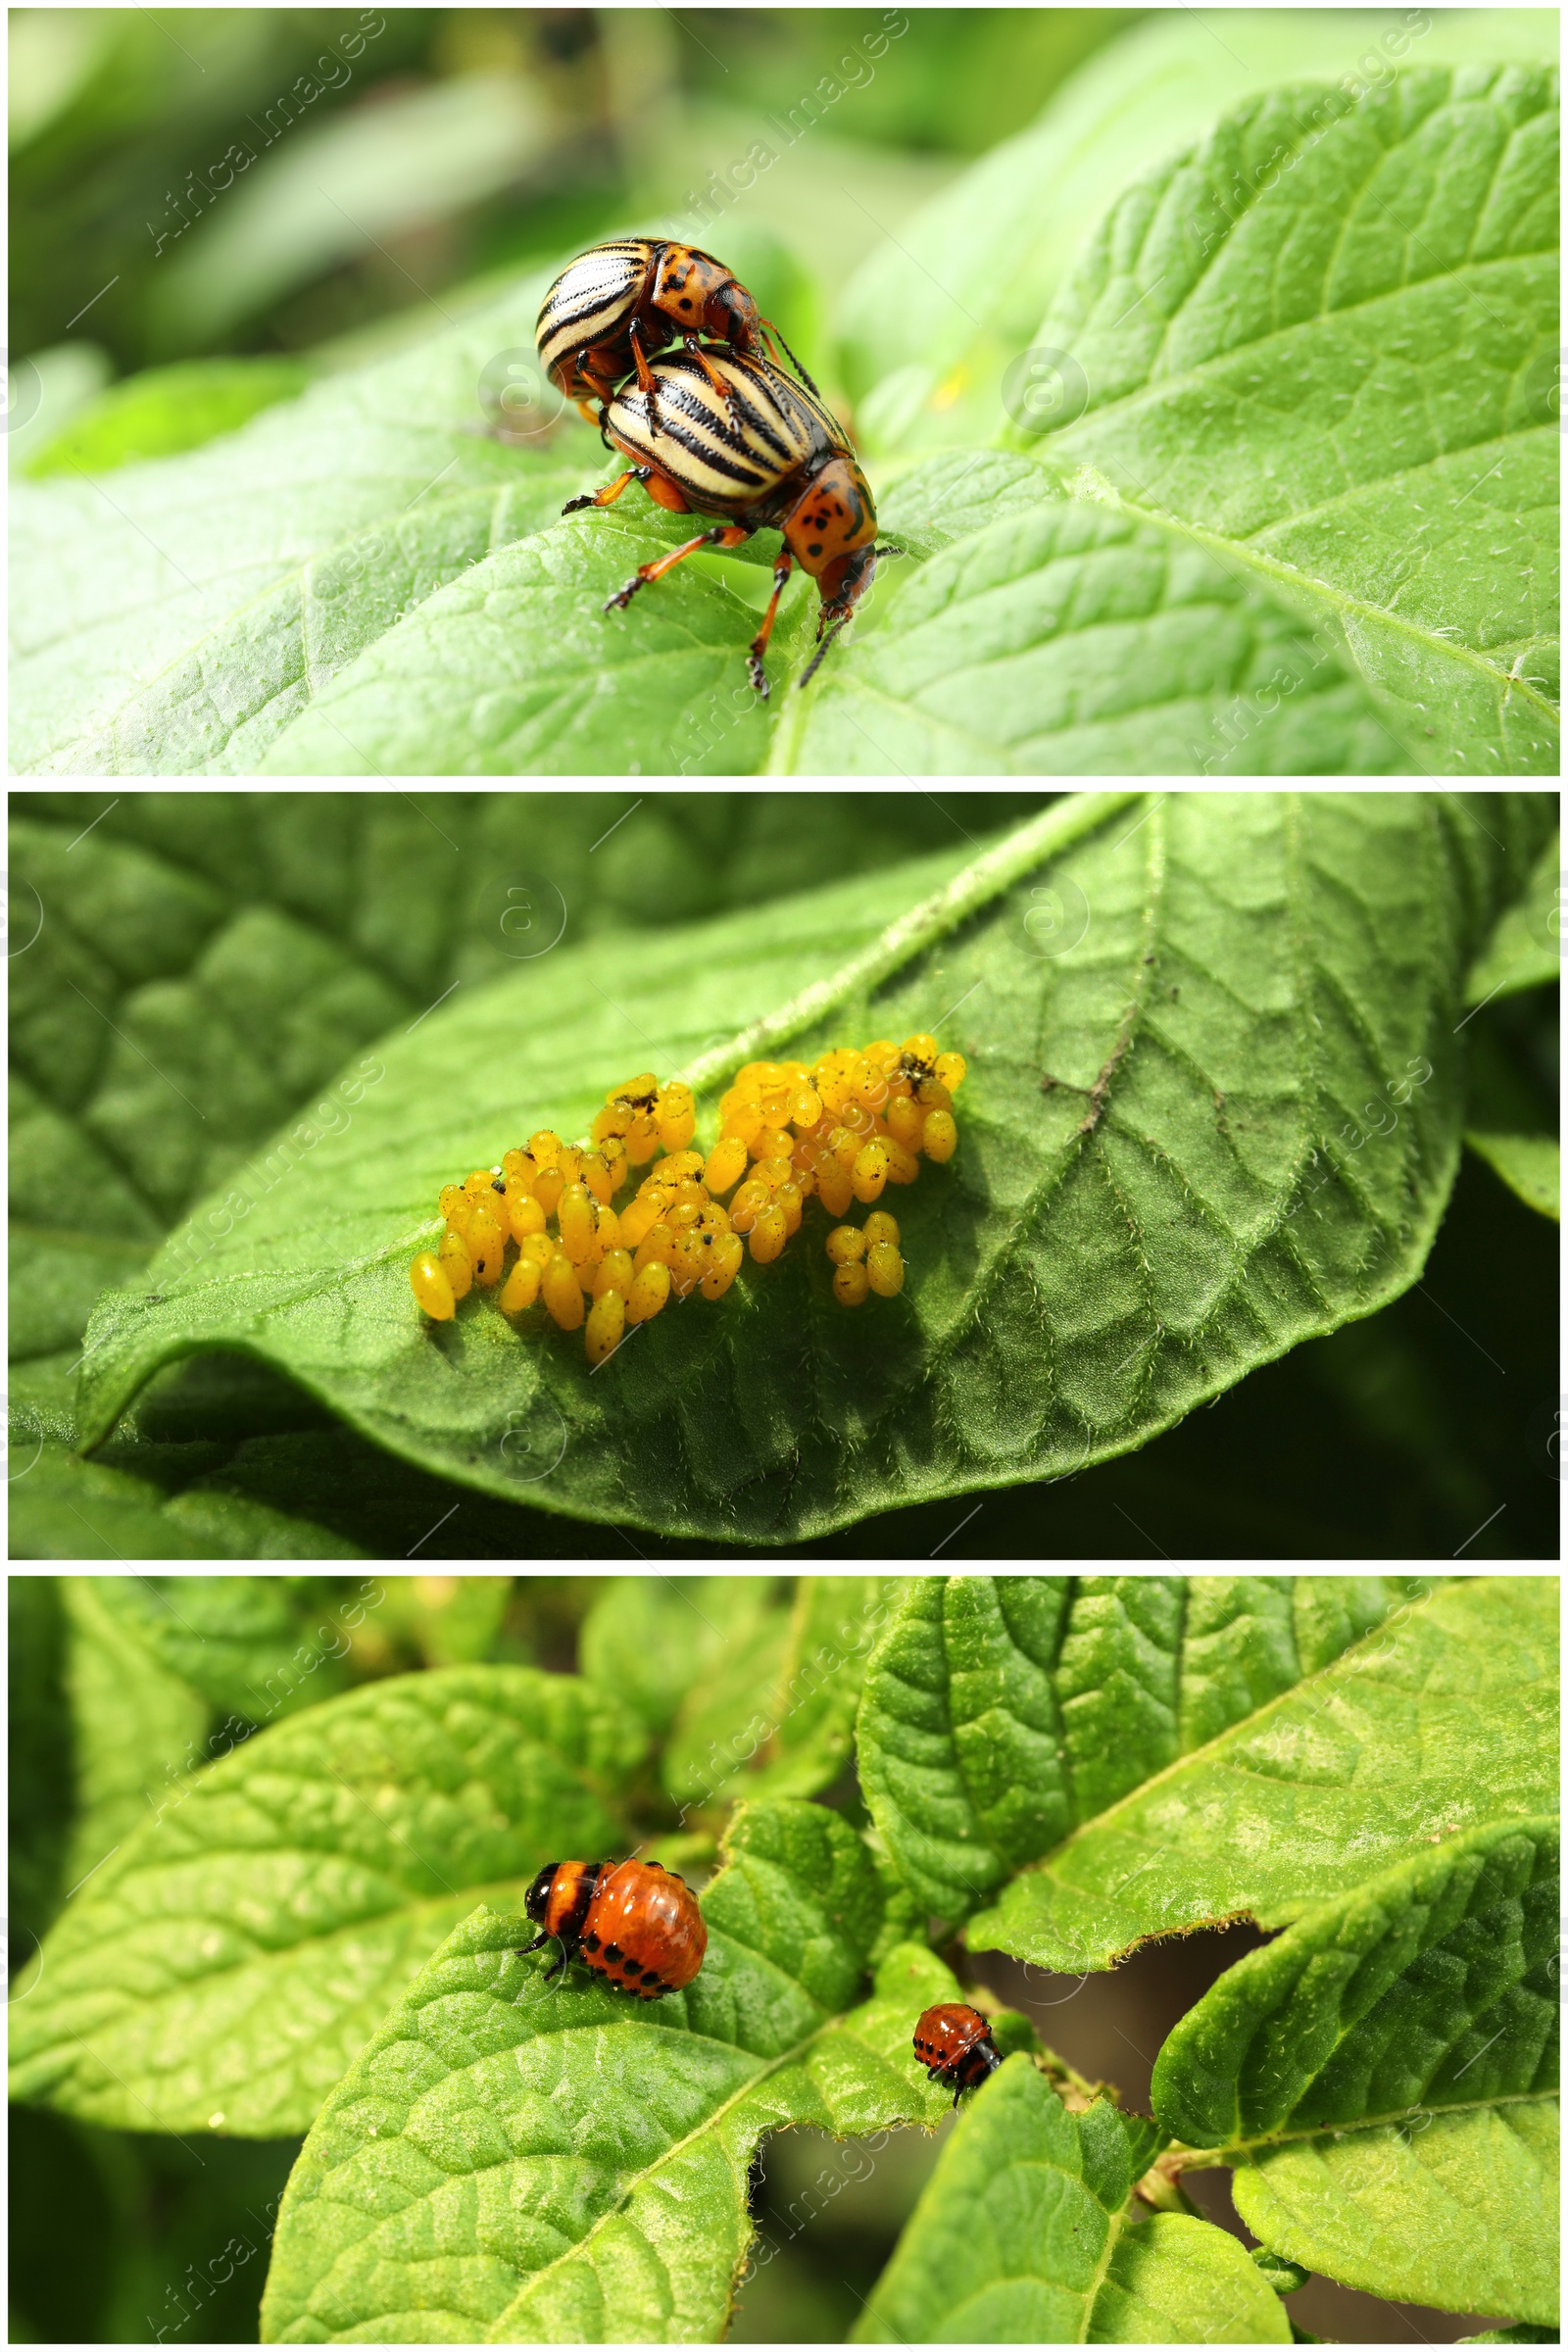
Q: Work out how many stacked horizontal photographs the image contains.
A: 3